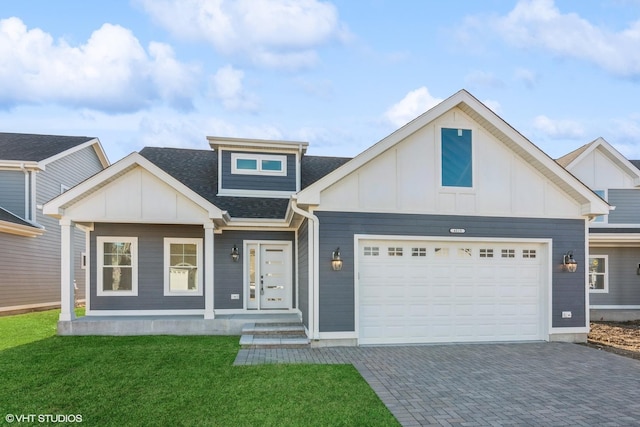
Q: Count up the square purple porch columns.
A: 0